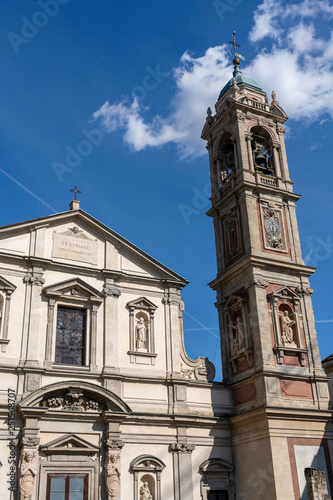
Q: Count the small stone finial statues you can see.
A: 3